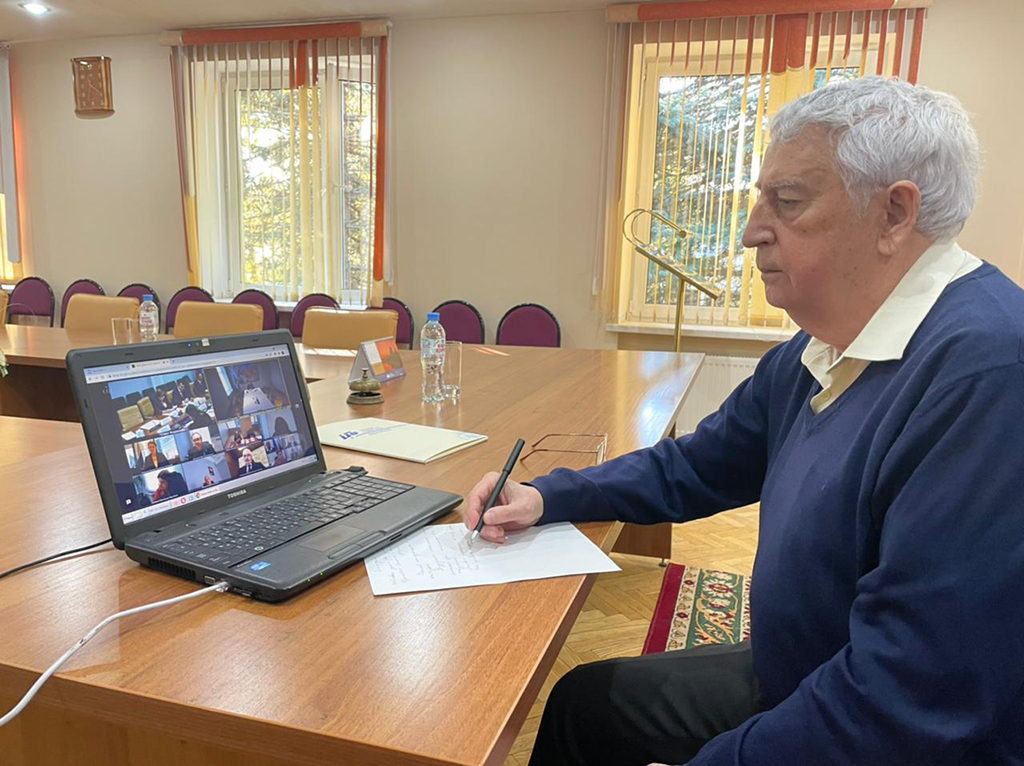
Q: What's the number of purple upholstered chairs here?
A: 9